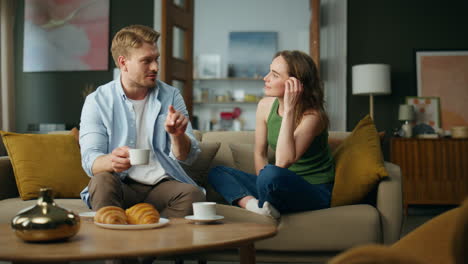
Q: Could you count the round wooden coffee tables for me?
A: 1